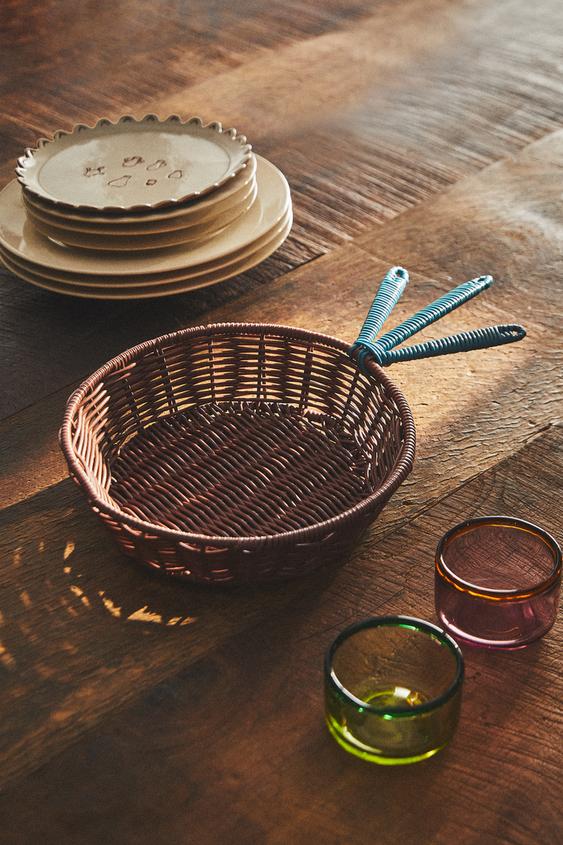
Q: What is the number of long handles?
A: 3